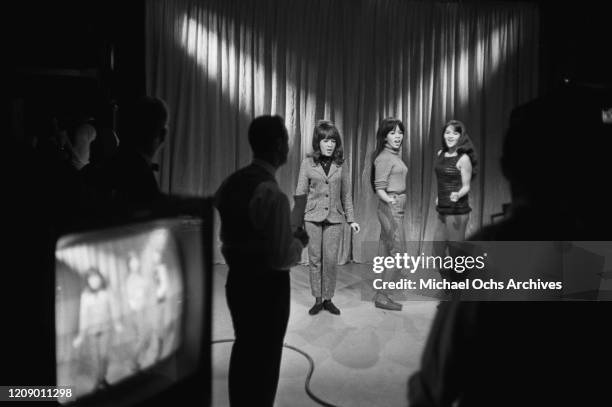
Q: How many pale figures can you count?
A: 3